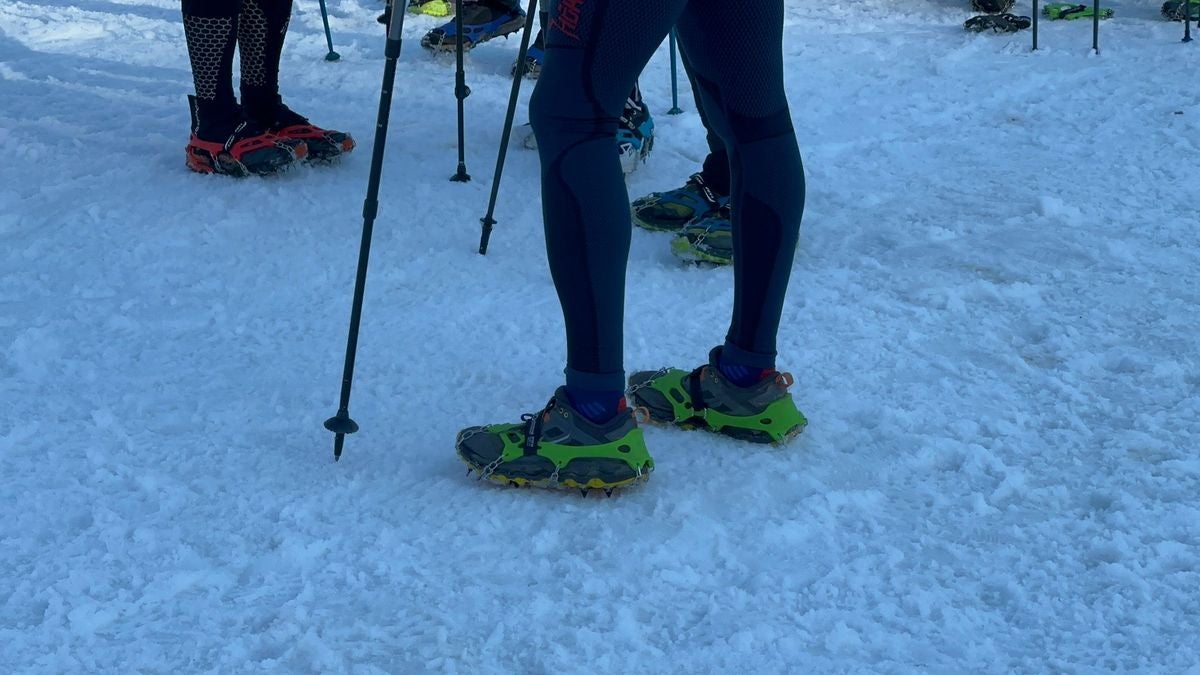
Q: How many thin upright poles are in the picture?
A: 8